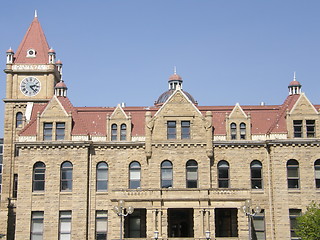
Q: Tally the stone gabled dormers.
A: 5